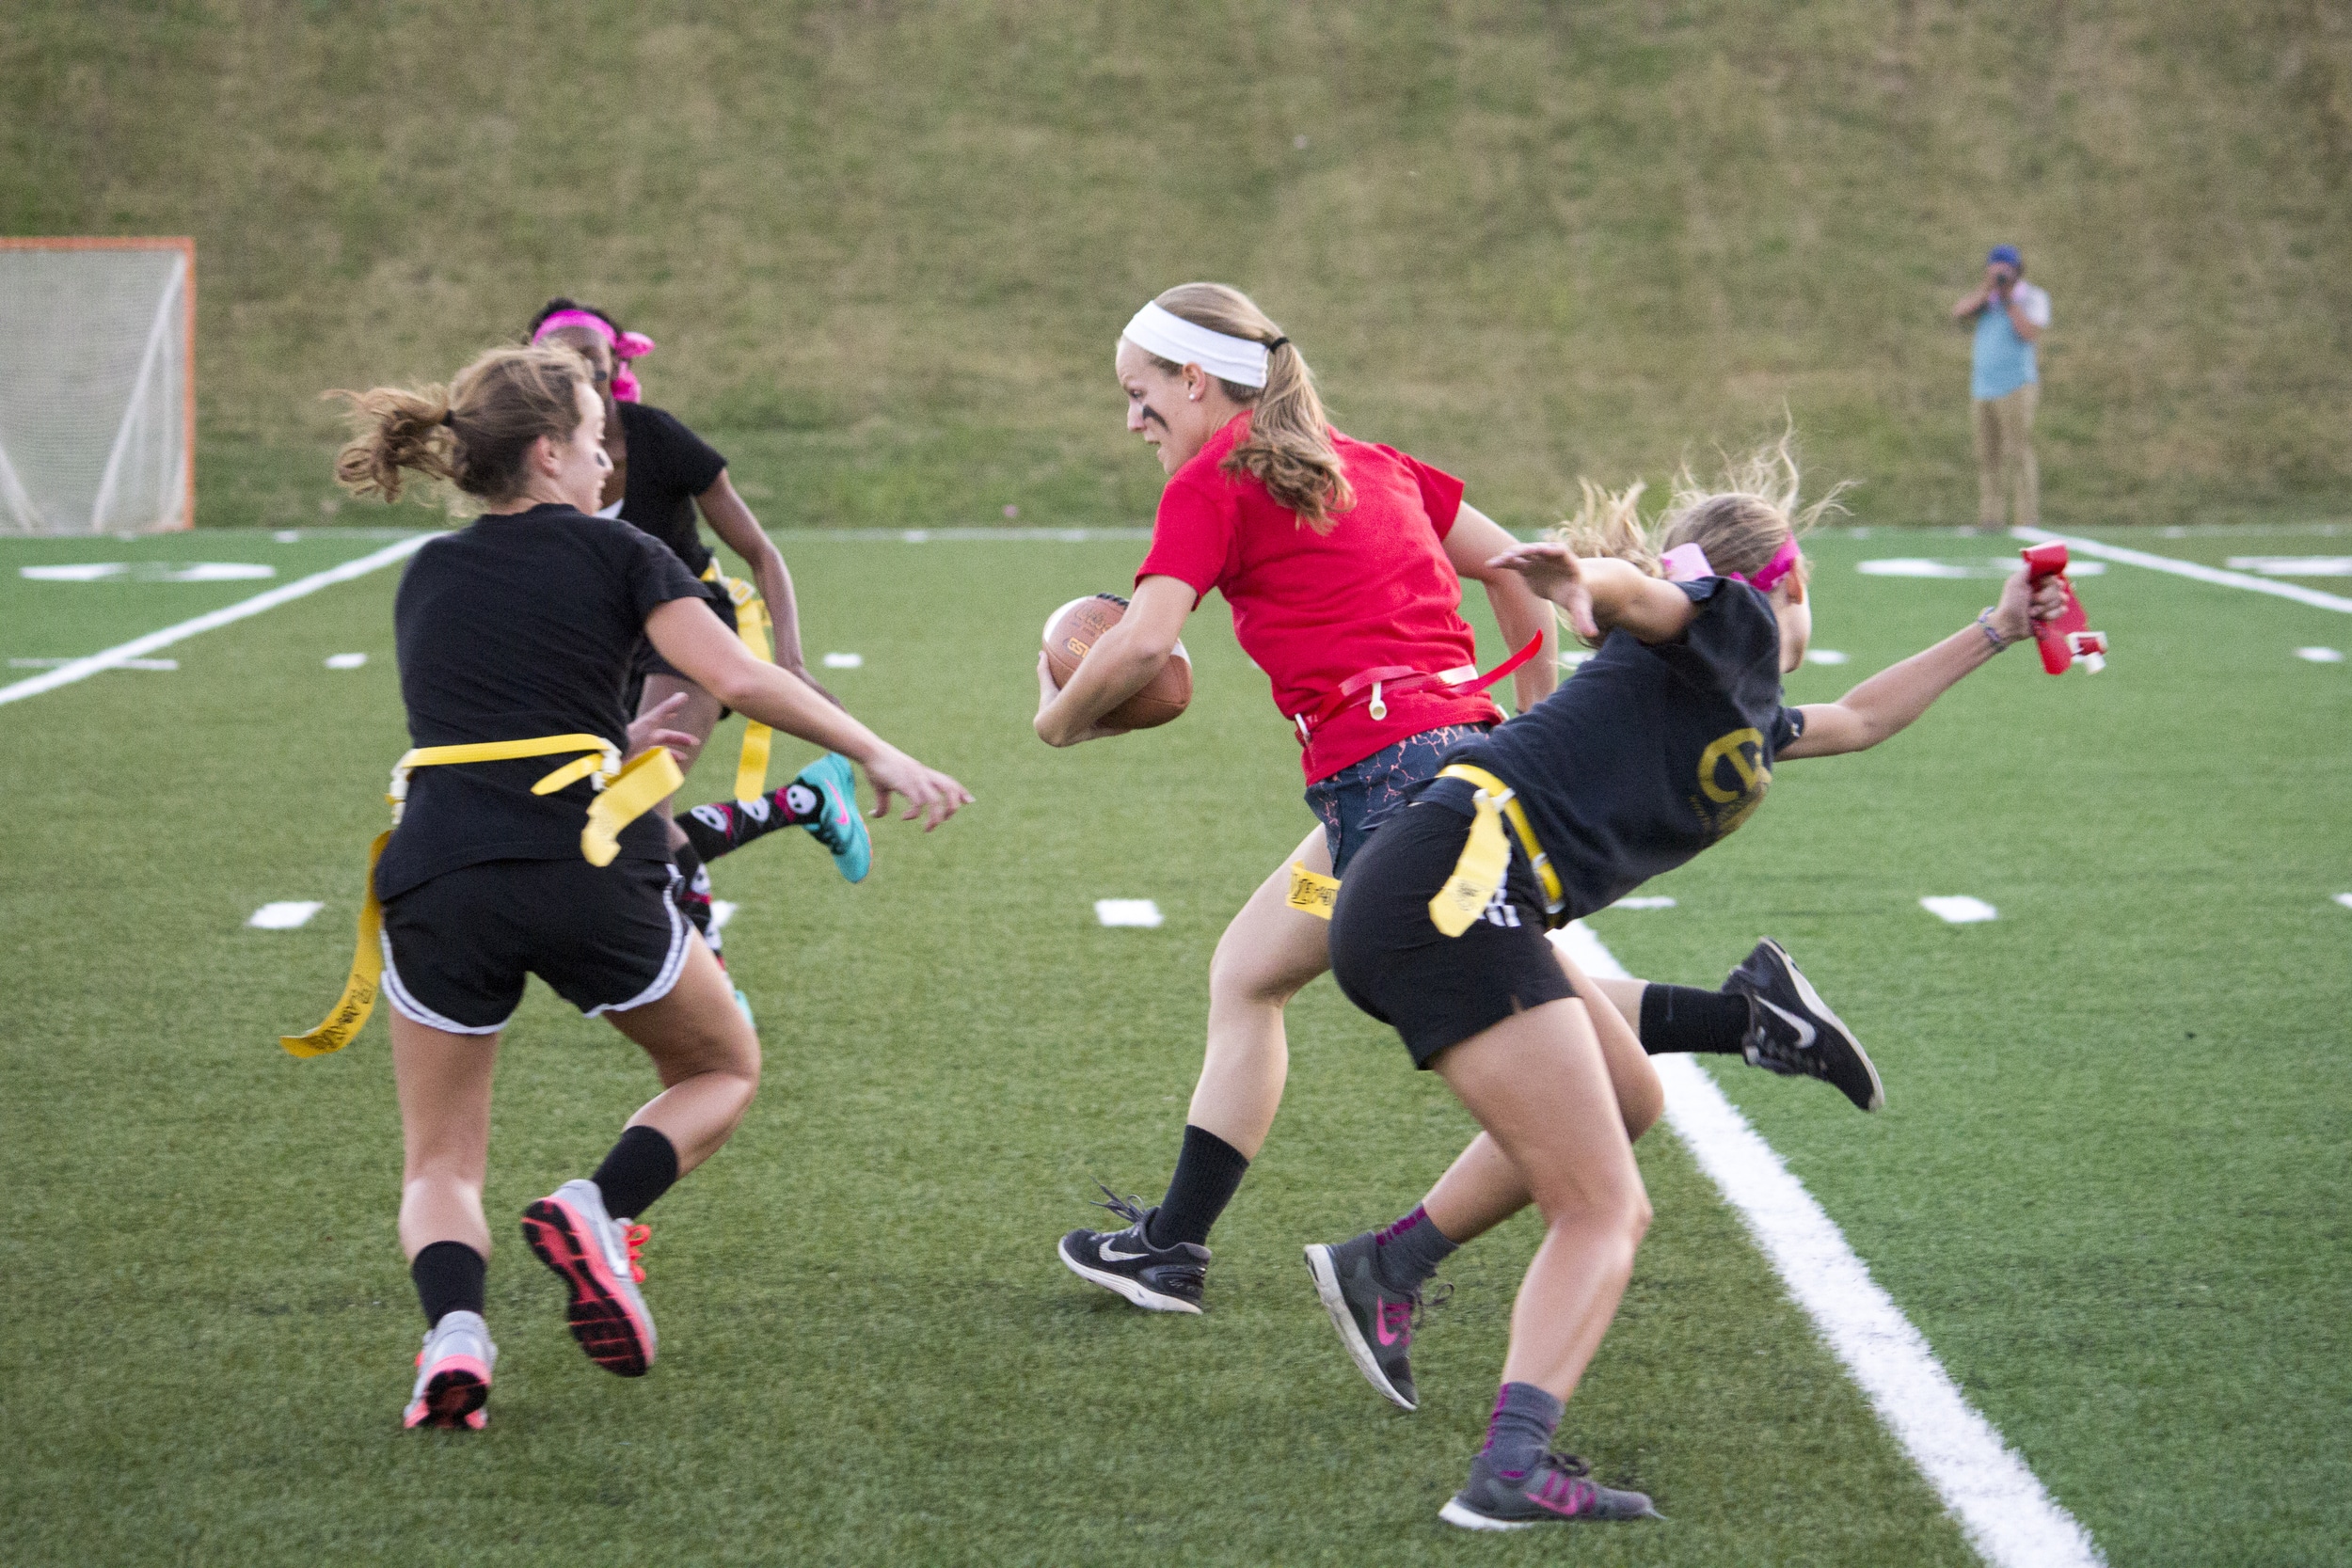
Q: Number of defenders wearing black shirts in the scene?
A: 3